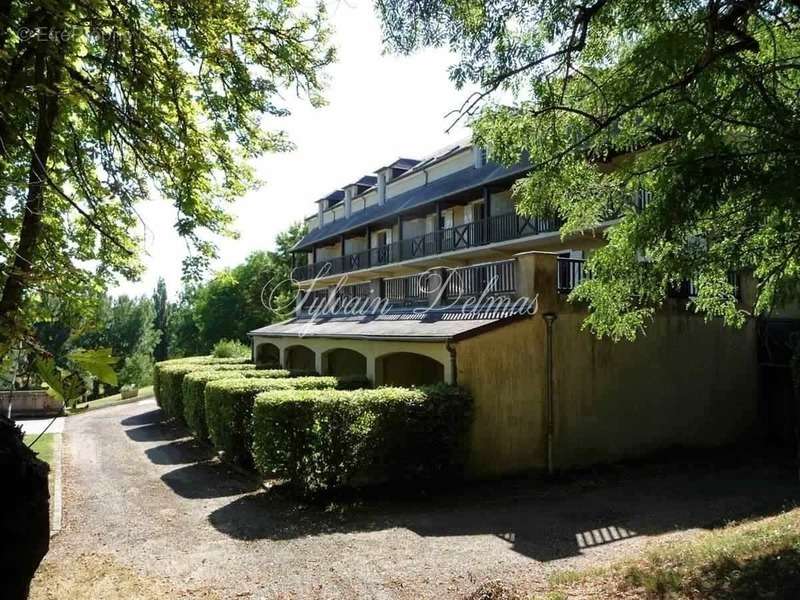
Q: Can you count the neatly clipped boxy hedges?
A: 5